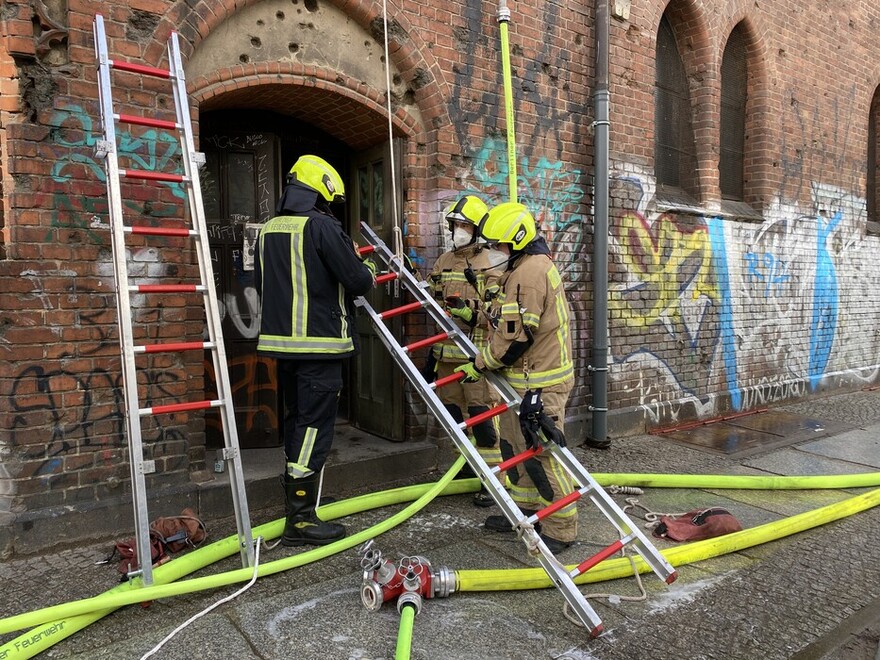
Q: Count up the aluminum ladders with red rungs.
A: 2